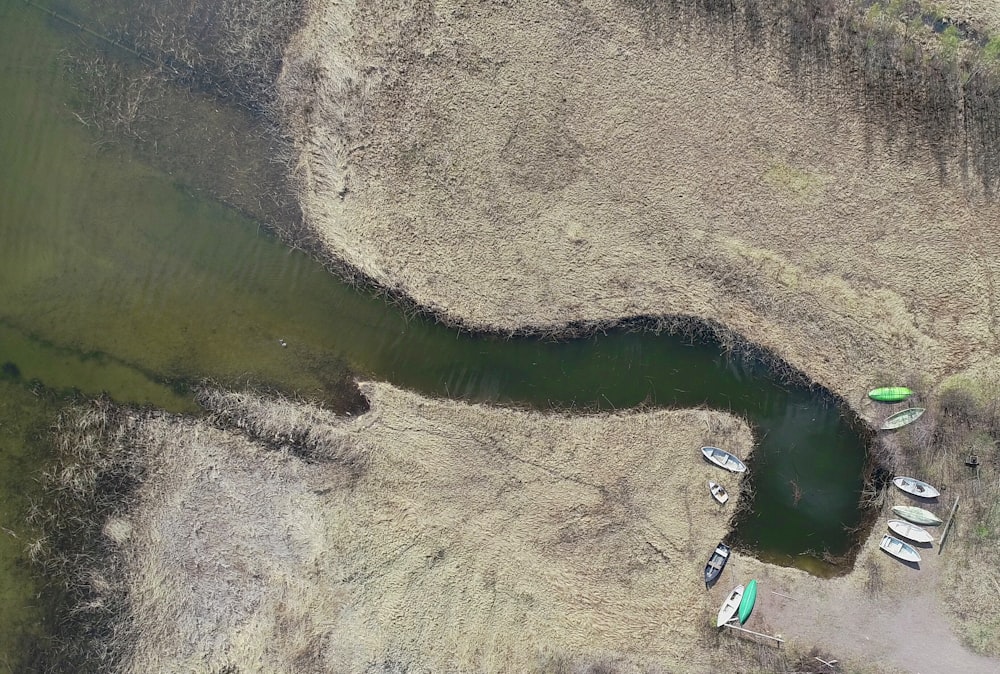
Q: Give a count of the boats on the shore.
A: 11